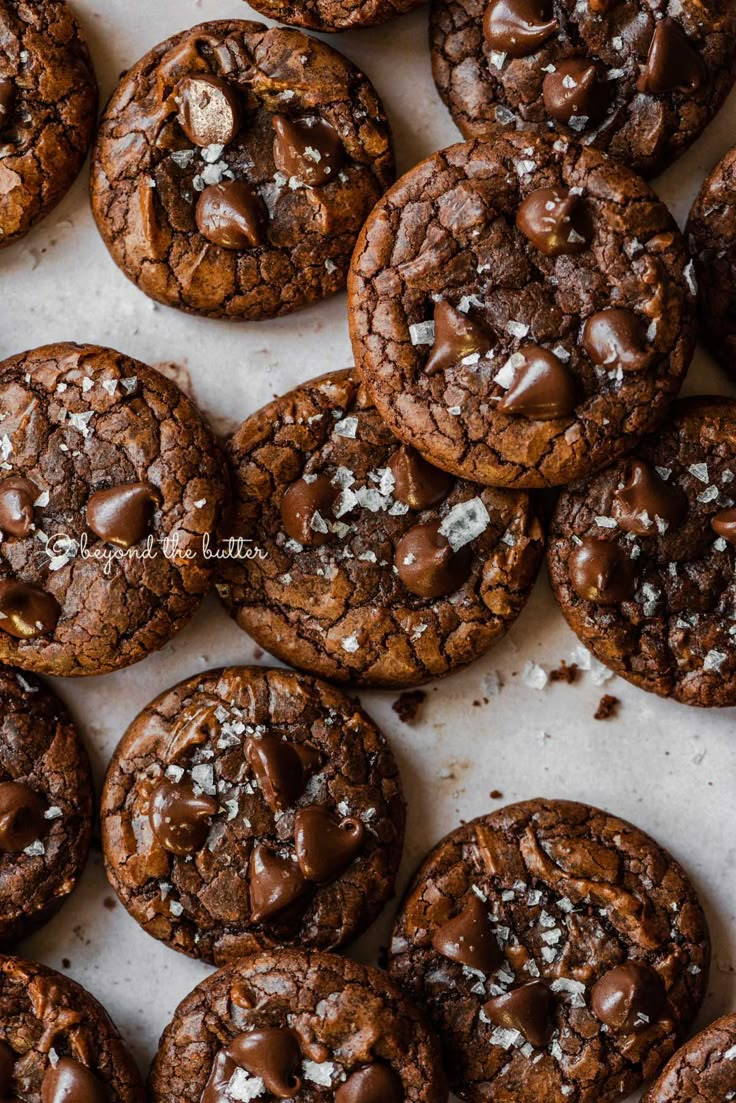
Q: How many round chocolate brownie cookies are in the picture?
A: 15